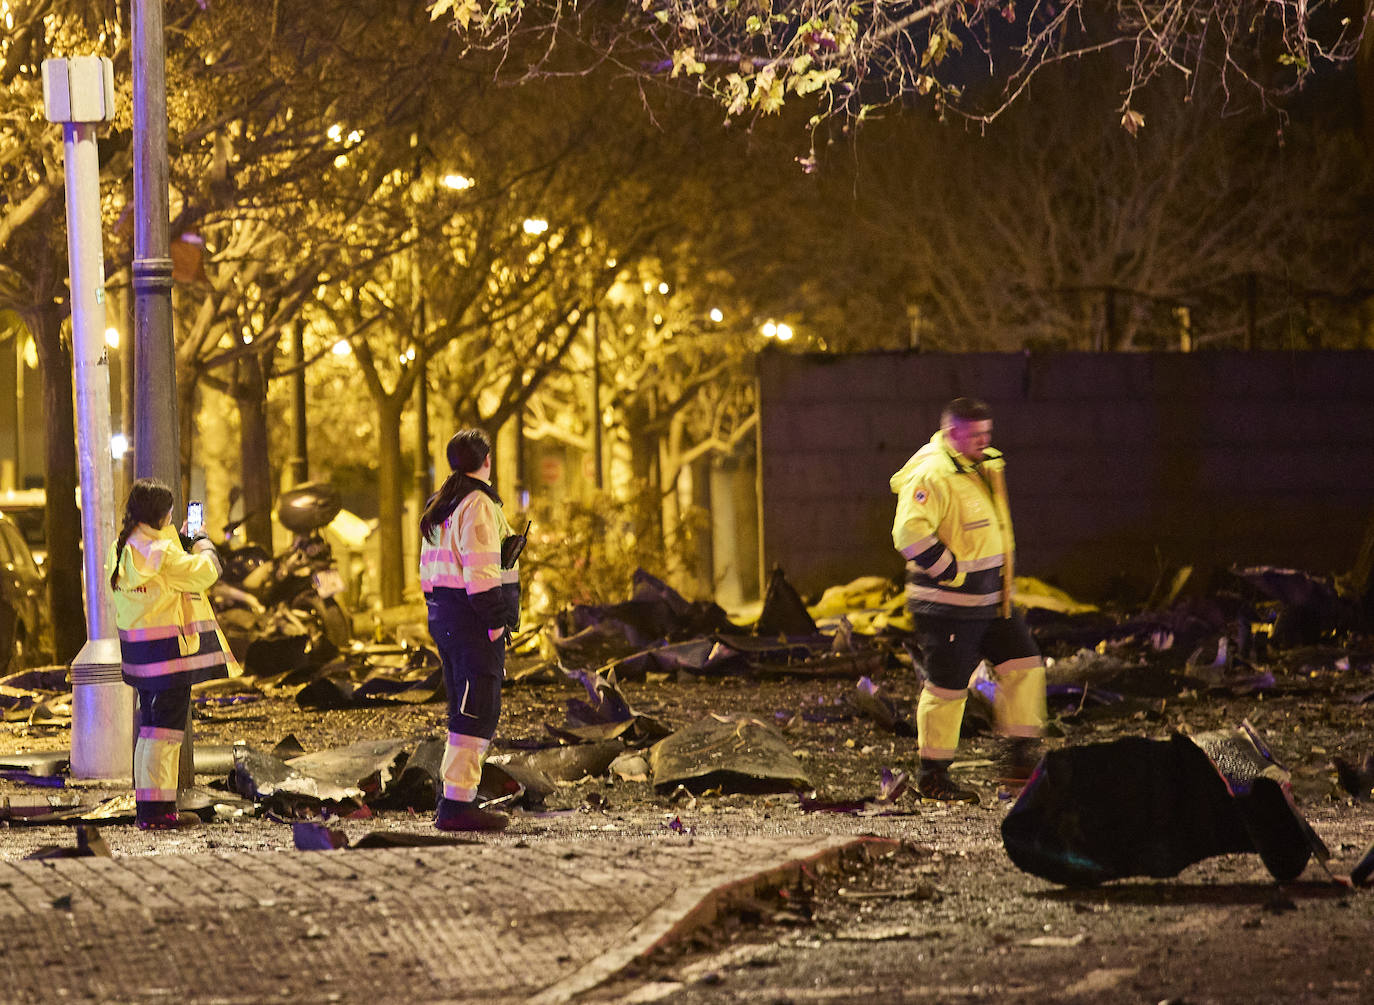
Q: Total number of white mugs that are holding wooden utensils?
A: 0